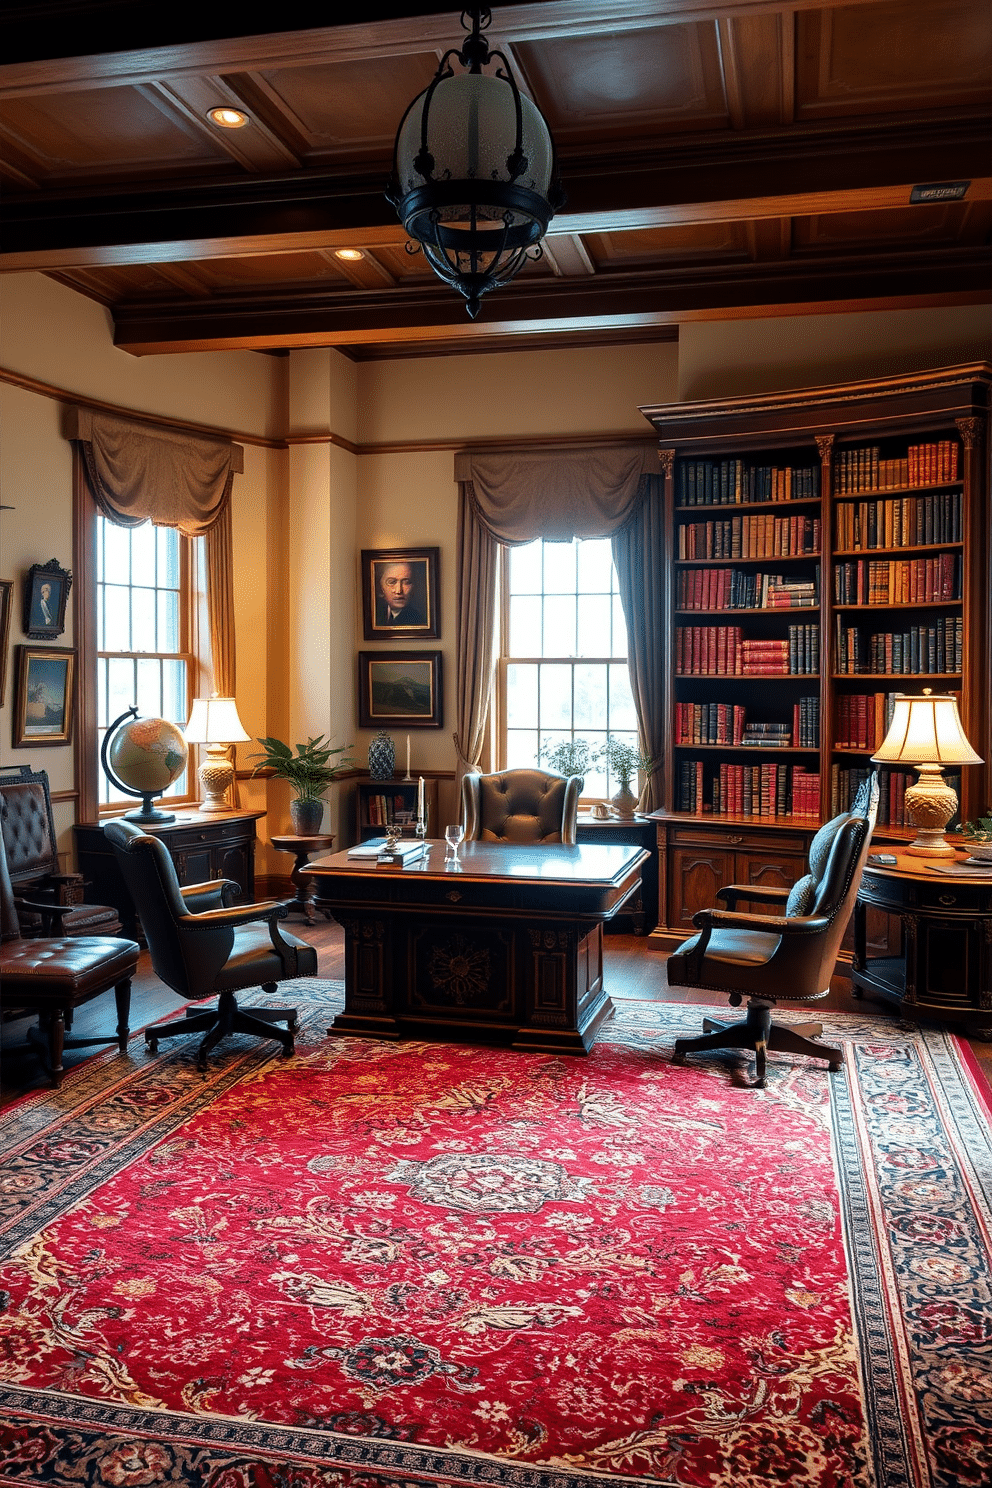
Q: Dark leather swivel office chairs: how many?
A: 2